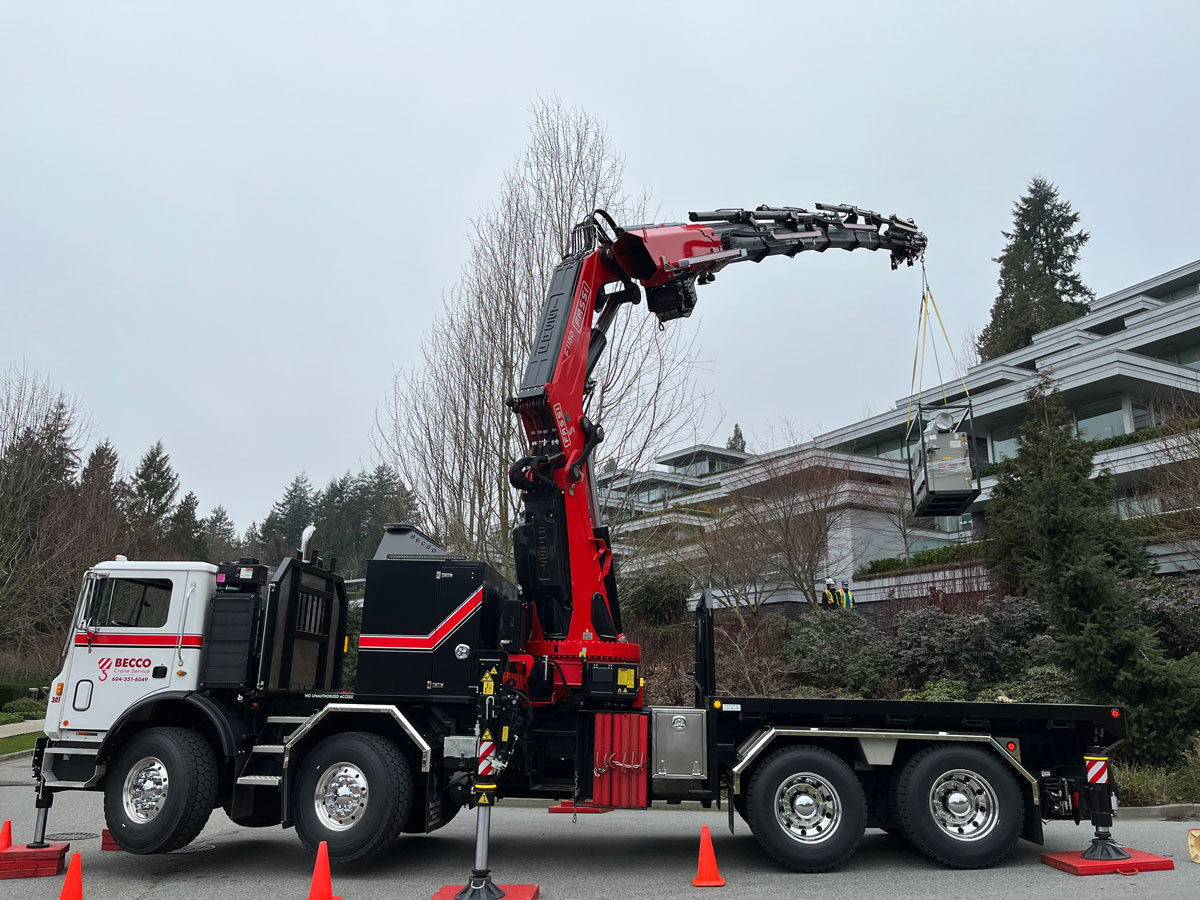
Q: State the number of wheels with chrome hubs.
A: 4